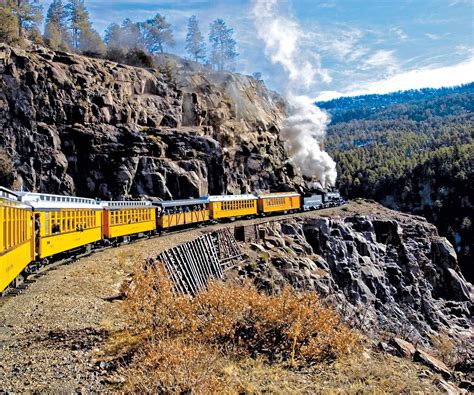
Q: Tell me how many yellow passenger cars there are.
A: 6